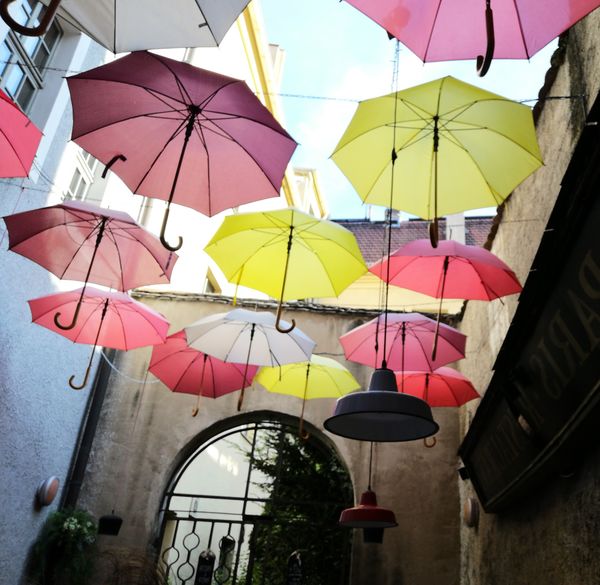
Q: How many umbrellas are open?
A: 14